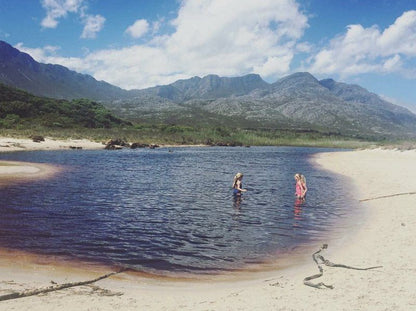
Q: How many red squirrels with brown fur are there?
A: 0